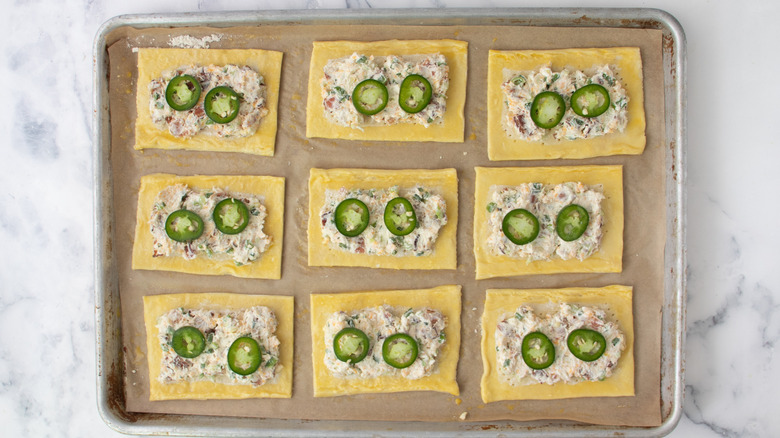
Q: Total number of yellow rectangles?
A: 9